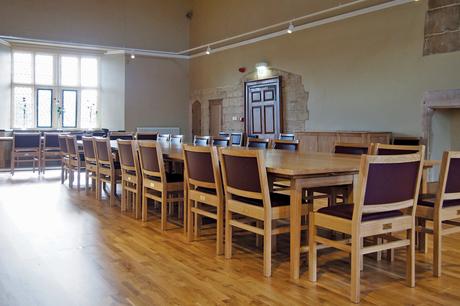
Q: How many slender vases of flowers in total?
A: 3